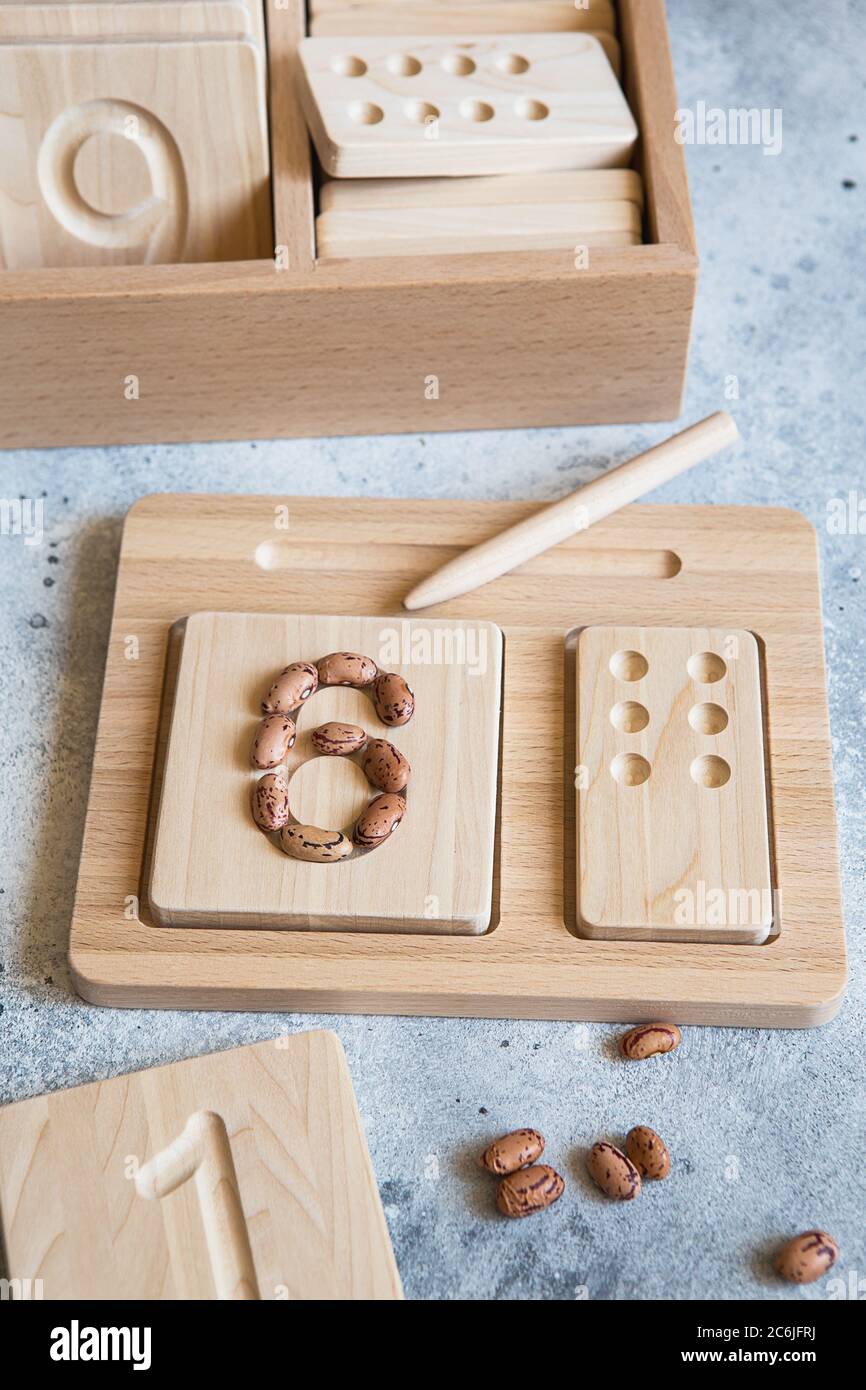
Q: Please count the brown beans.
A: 15